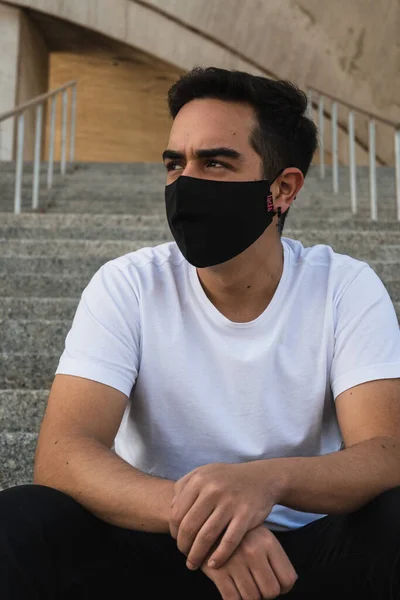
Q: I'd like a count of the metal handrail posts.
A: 11